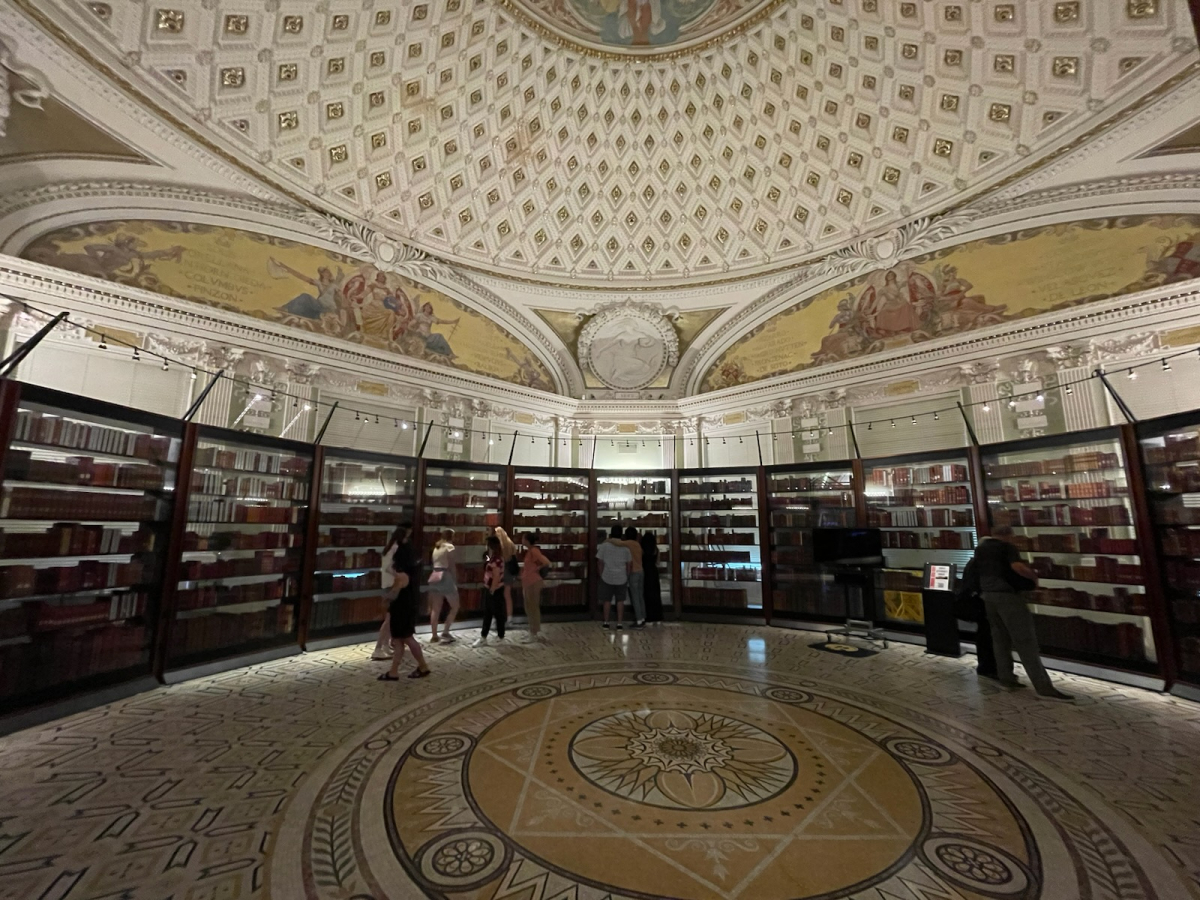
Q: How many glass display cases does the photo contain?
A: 11